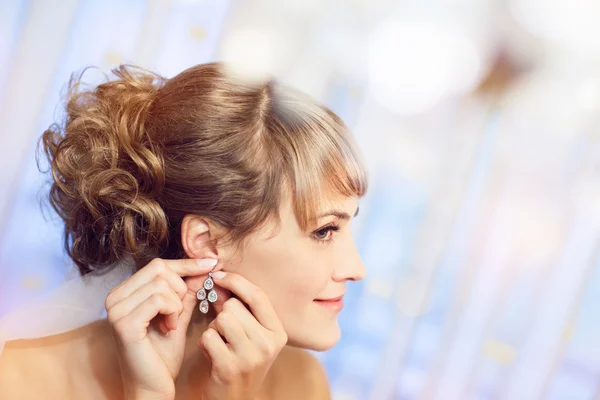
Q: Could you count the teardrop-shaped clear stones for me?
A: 4